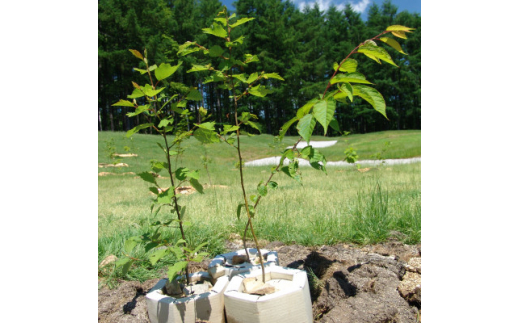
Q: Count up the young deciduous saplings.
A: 3